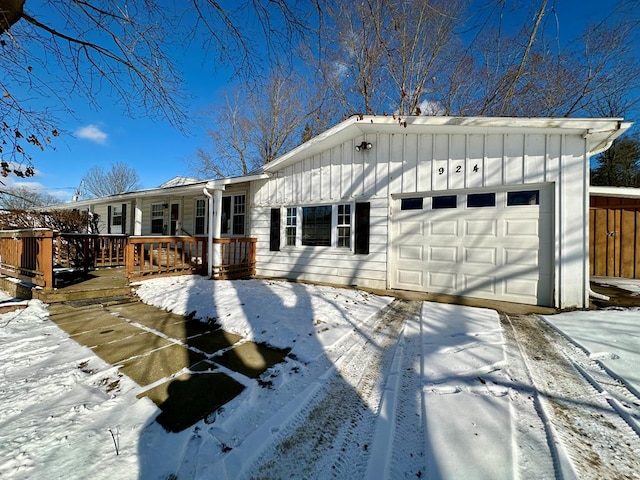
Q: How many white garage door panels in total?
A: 12